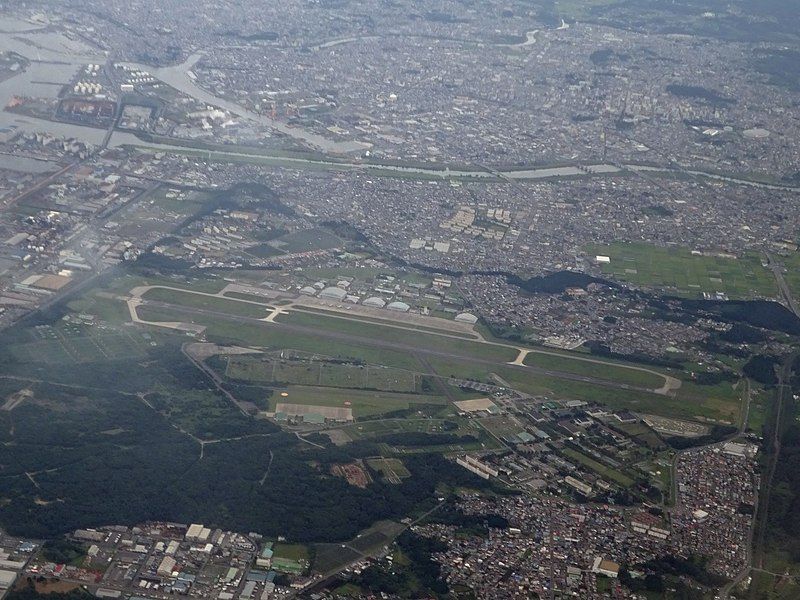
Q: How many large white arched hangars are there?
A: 5